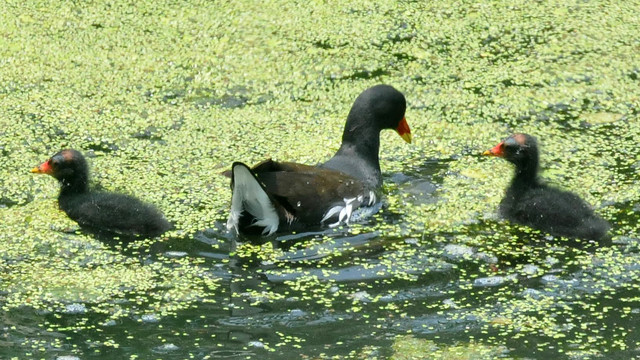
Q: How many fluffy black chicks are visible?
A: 2